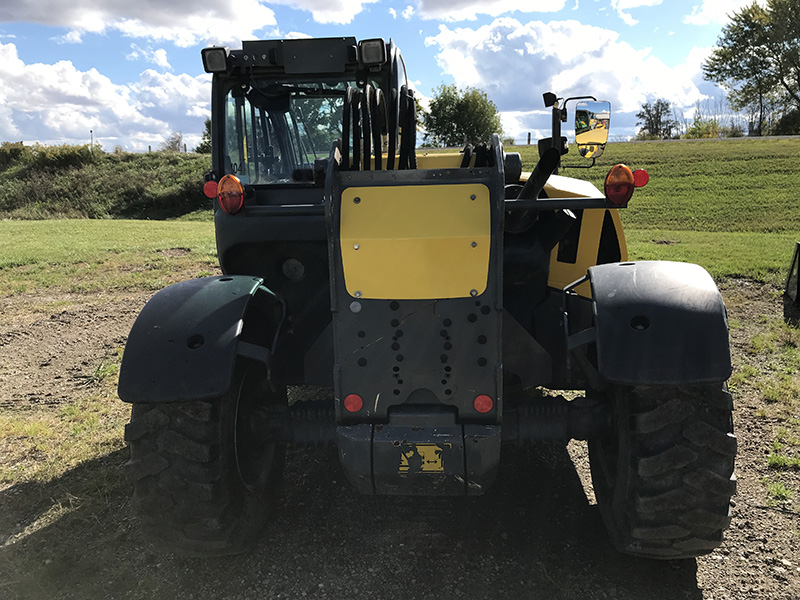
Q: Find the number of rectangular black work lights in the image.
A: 2